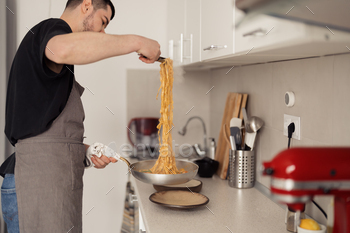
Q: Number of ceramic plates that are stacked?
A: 2